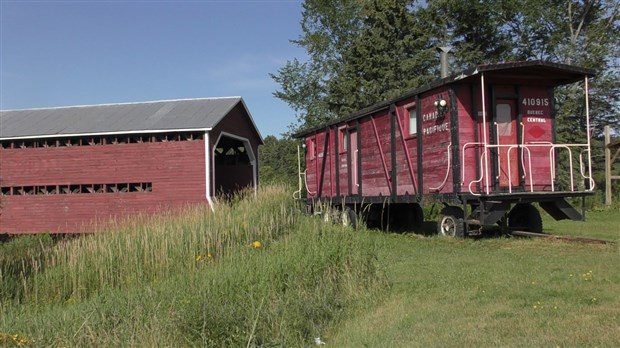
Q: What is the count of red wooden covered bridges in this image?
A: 1